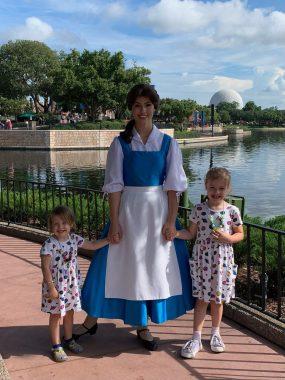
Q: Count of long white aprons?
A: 1